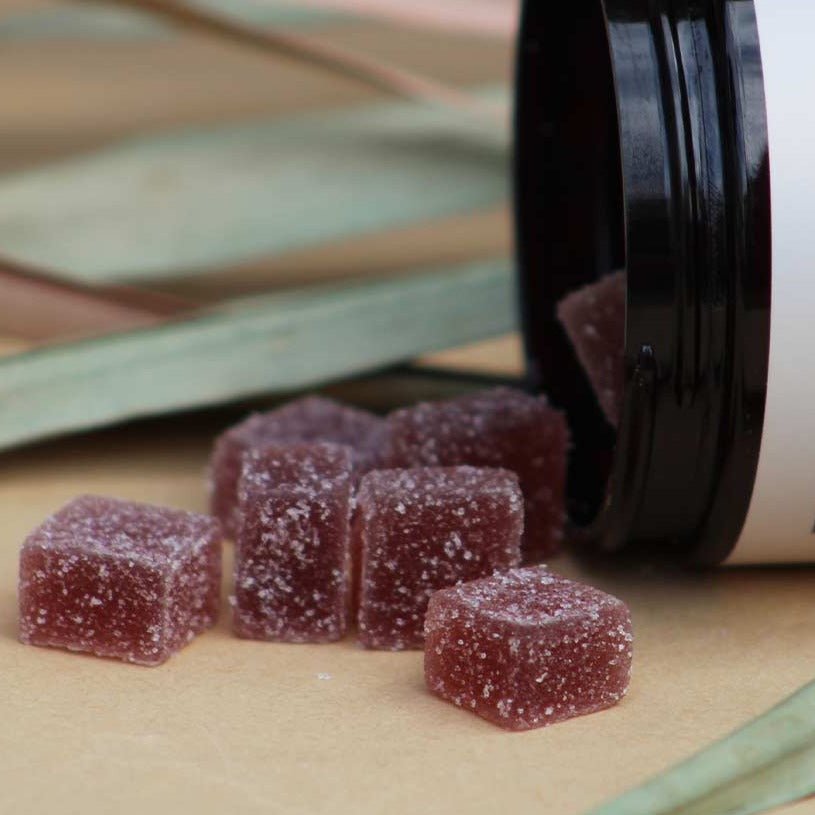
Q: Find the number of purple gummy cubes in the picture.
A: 7